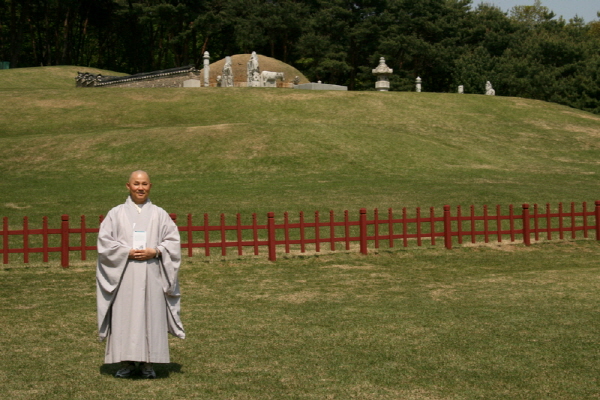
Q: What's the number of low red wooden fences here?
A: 1